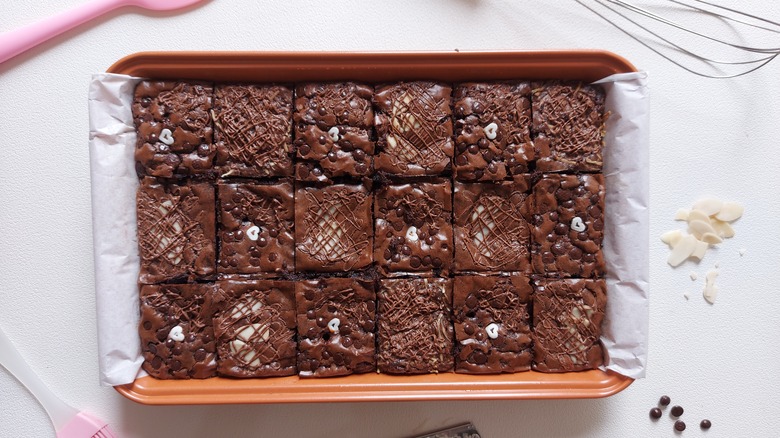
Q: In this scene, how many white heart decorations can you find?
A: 9